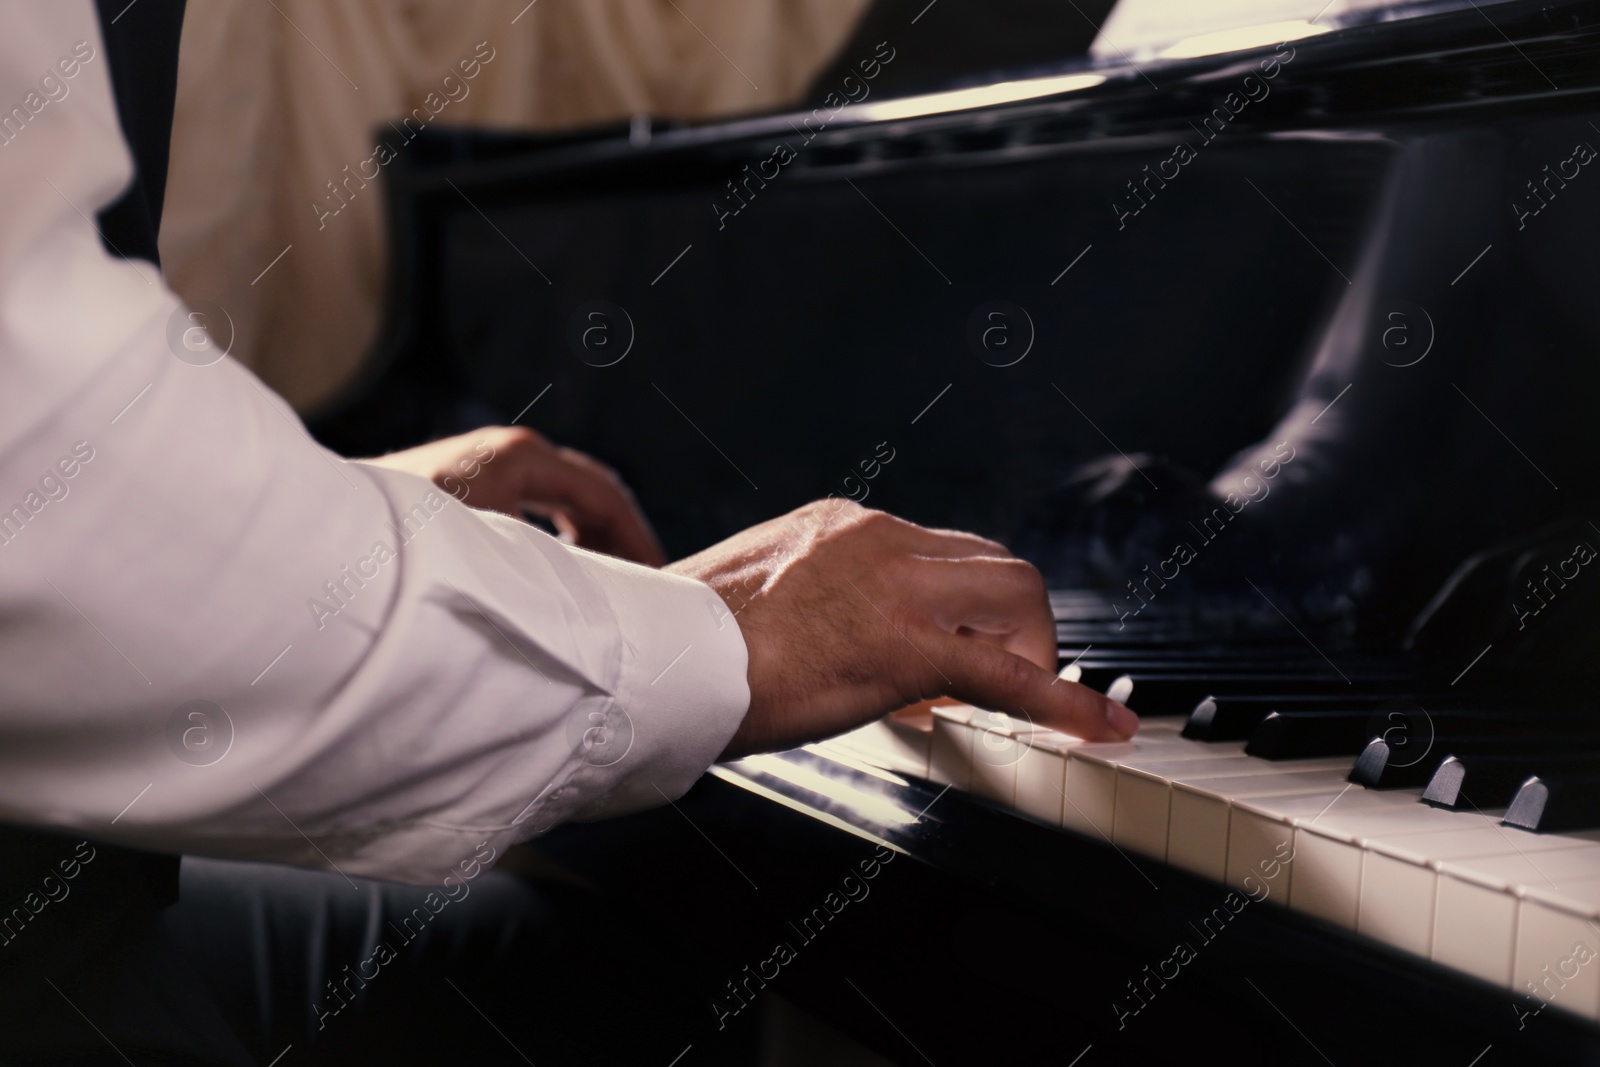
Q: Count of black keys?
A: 7